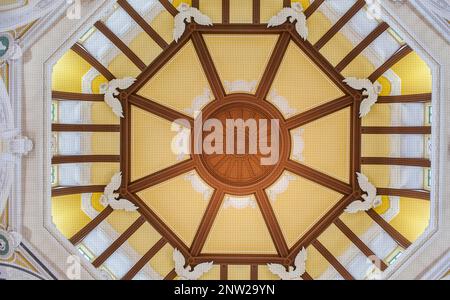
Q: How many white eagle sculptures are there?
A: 8